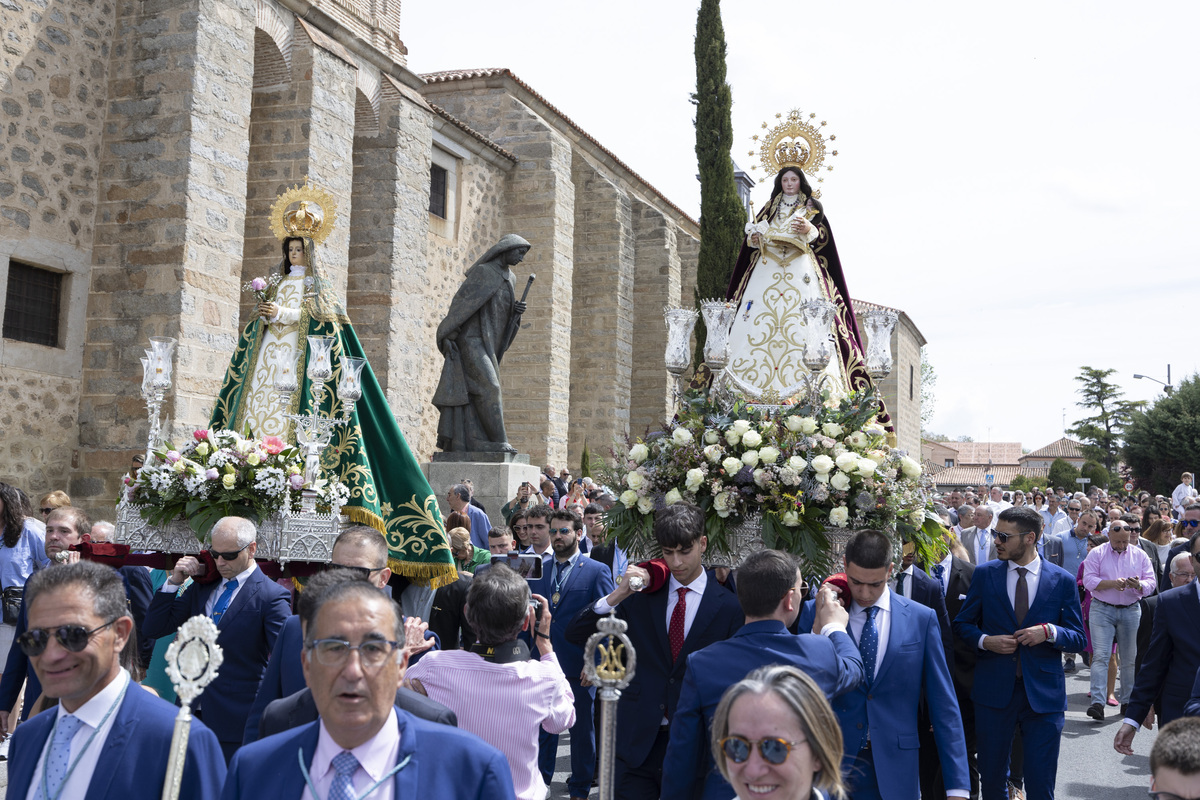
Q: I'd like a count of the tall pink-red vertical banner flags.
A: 0